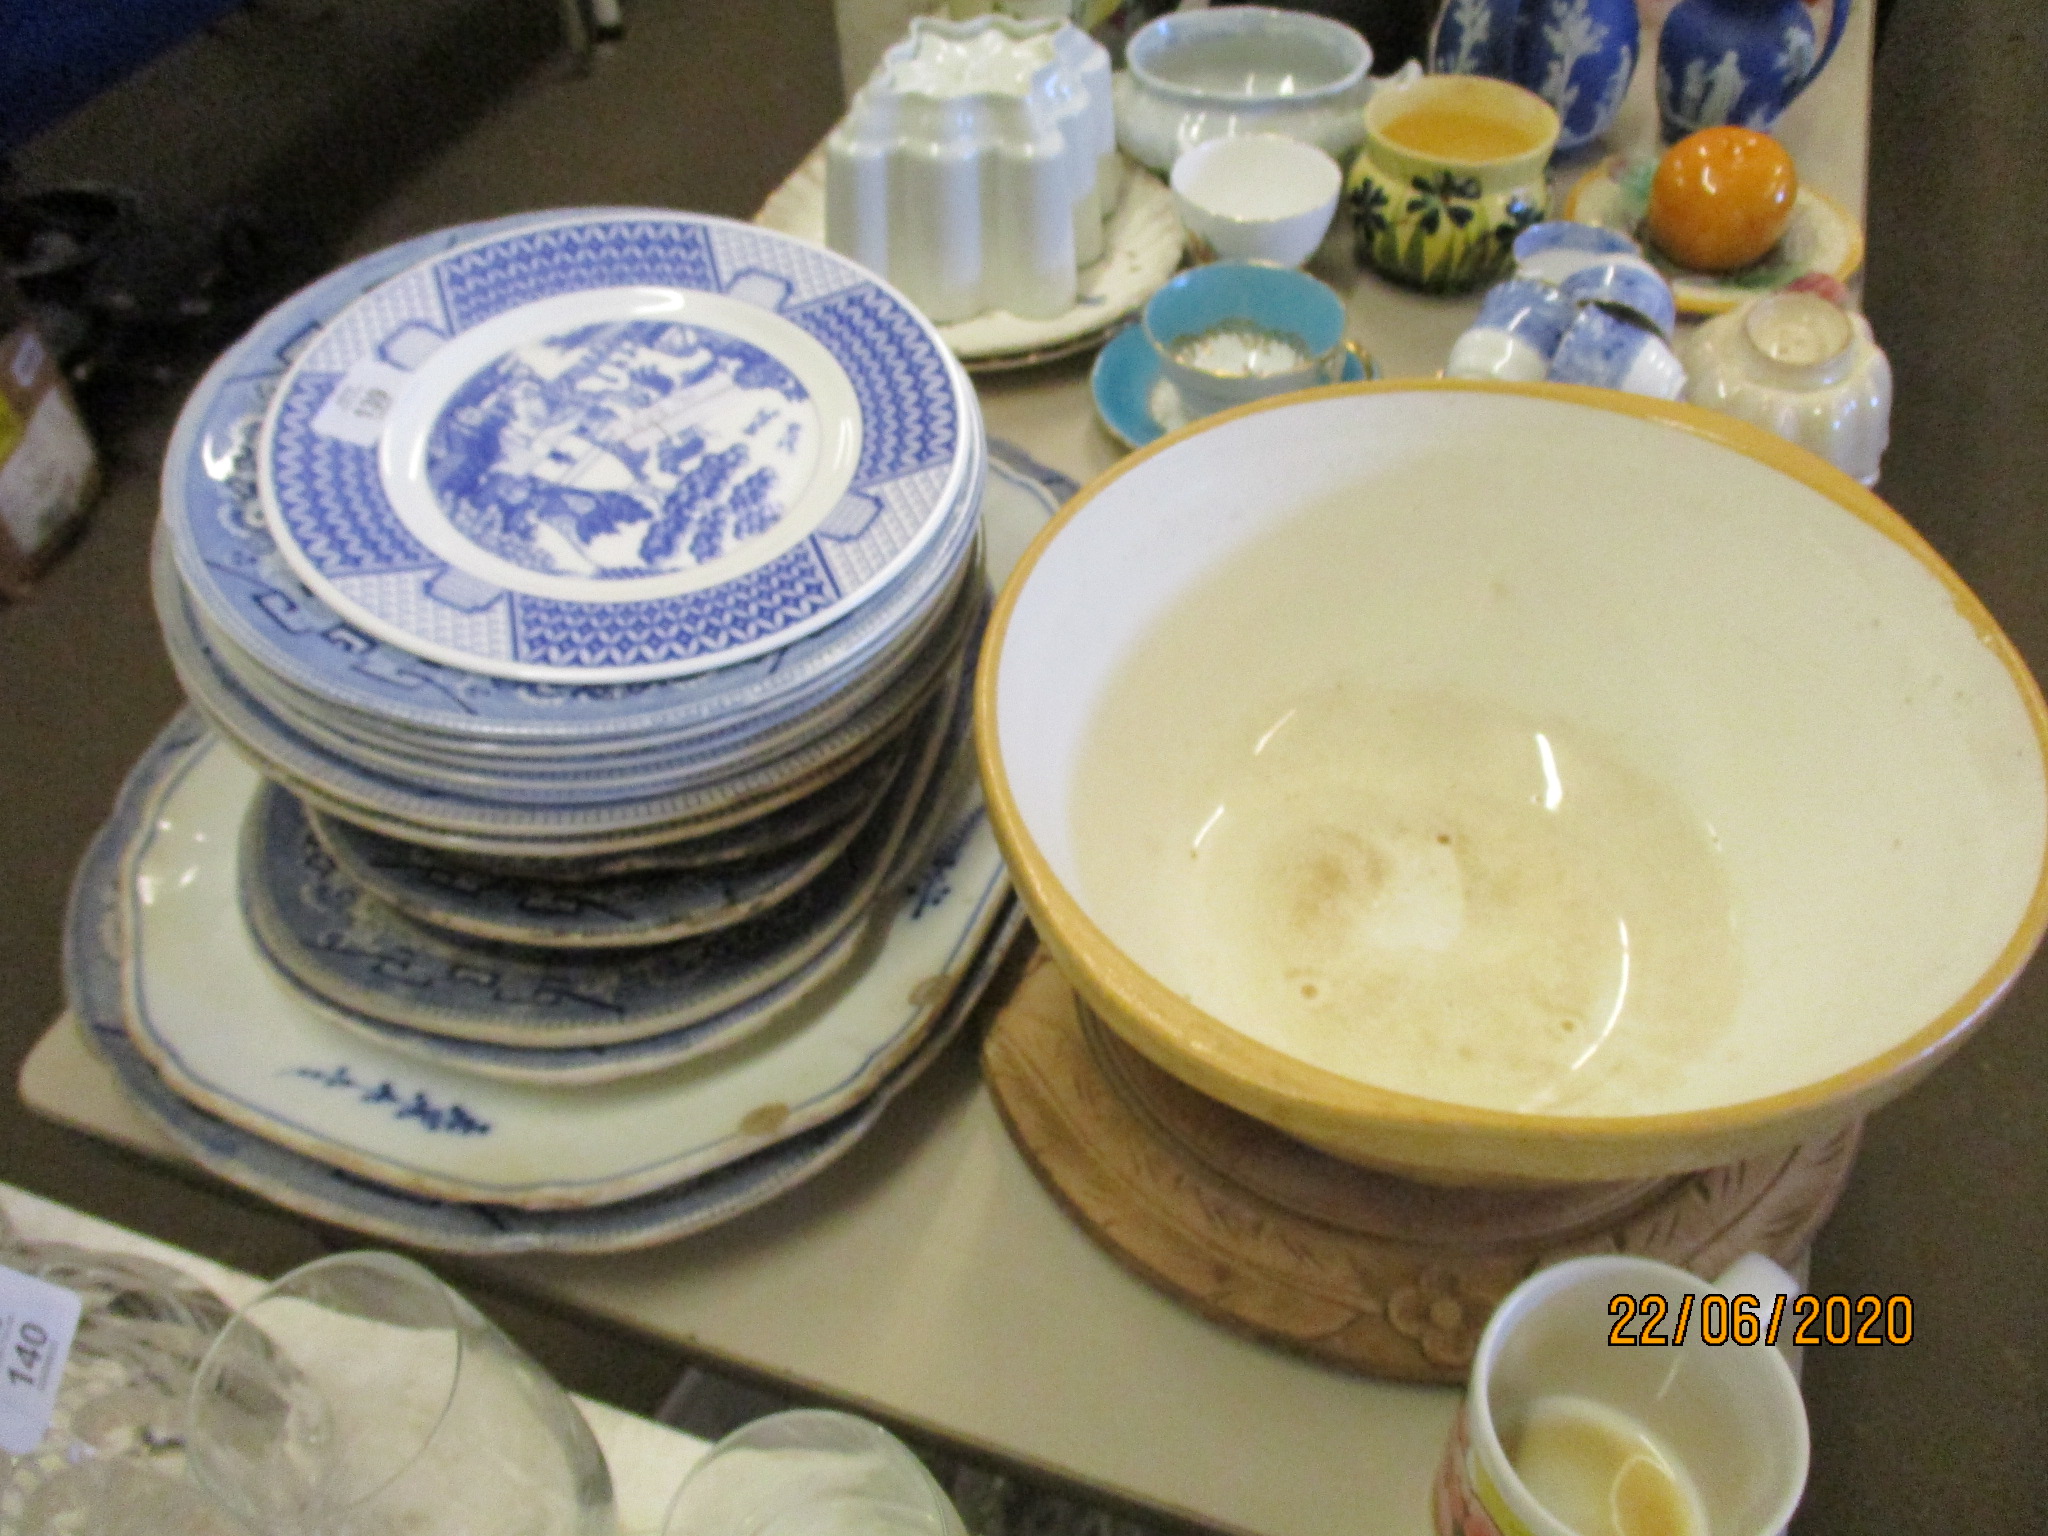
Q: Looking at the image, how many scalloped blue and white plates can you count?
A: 2